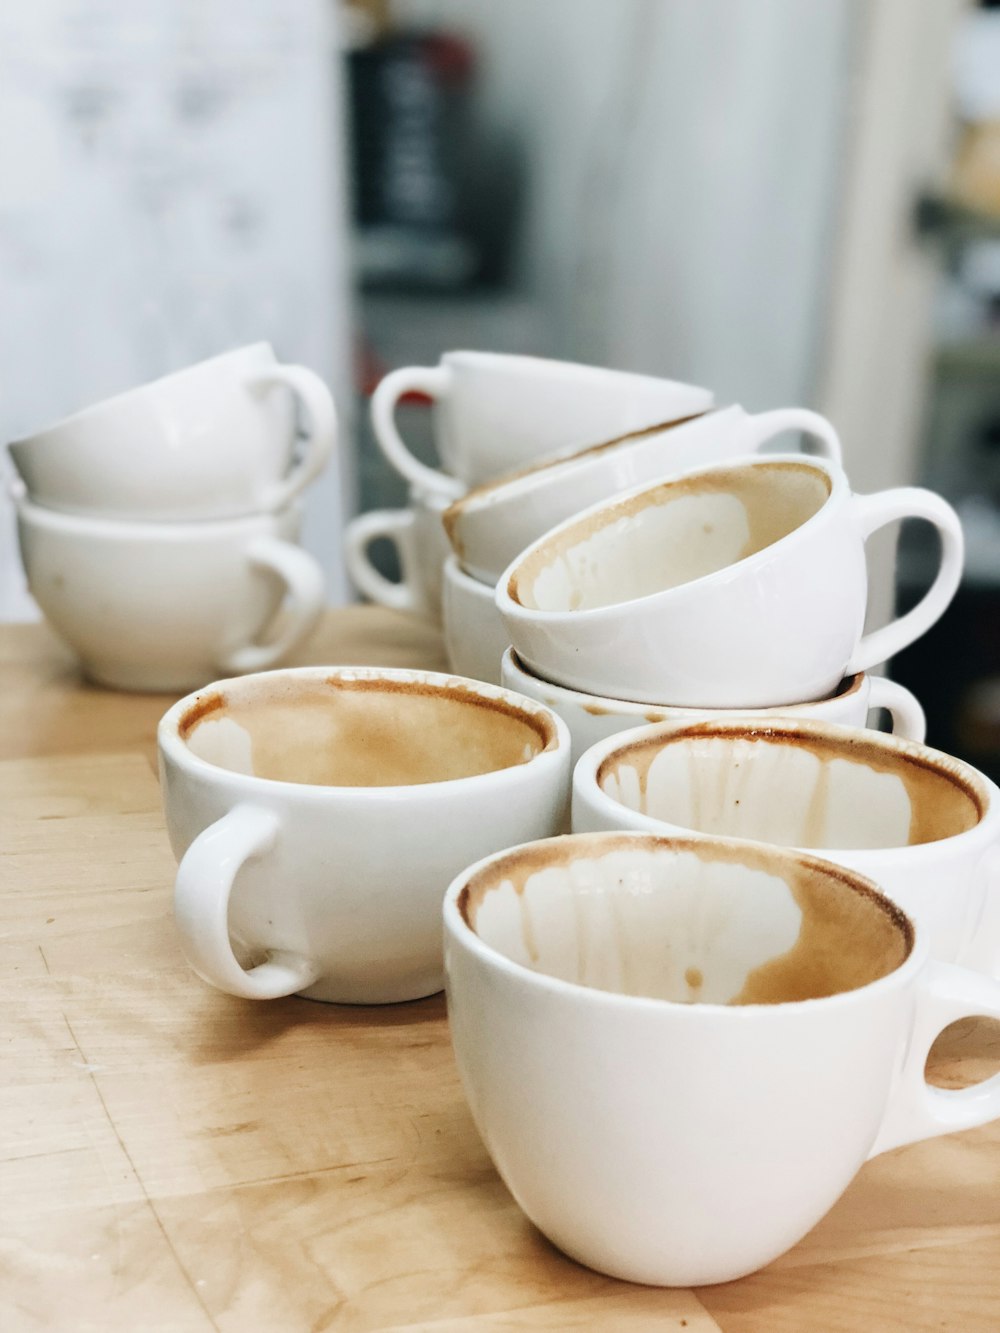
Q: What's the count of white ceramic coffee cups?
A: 11